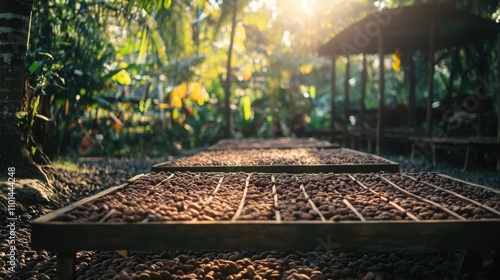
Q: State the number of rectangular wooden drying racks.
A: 3